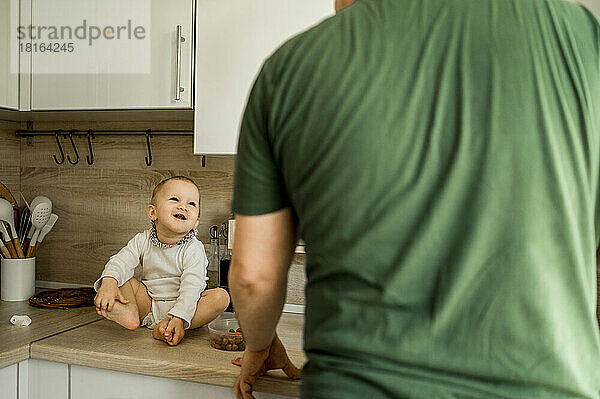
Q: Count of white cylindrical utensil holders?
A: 1